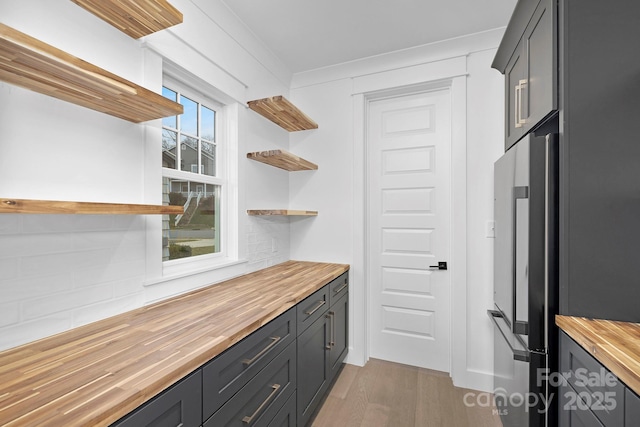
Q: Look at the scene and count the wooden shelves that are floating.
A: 6